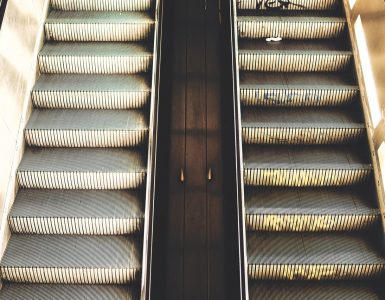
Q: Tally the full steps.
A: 14